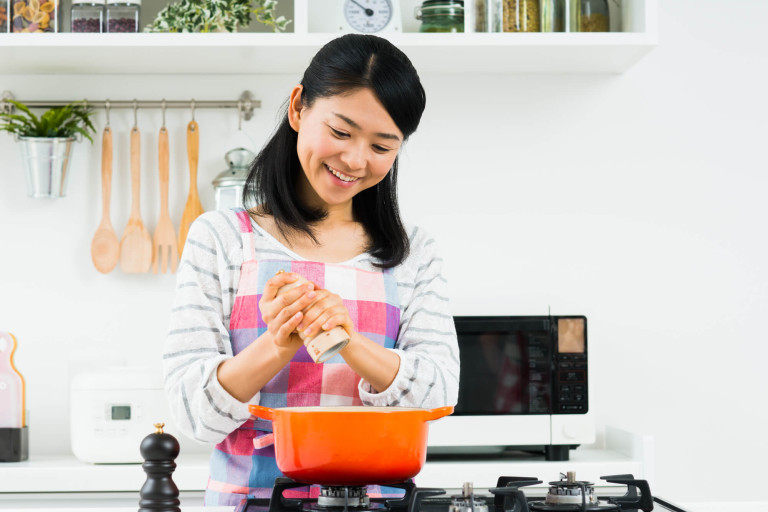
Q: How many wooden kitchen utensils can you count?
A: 4